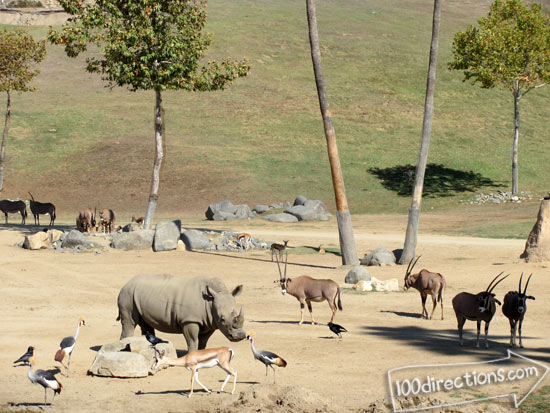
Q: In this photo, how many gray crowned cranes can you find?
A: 3